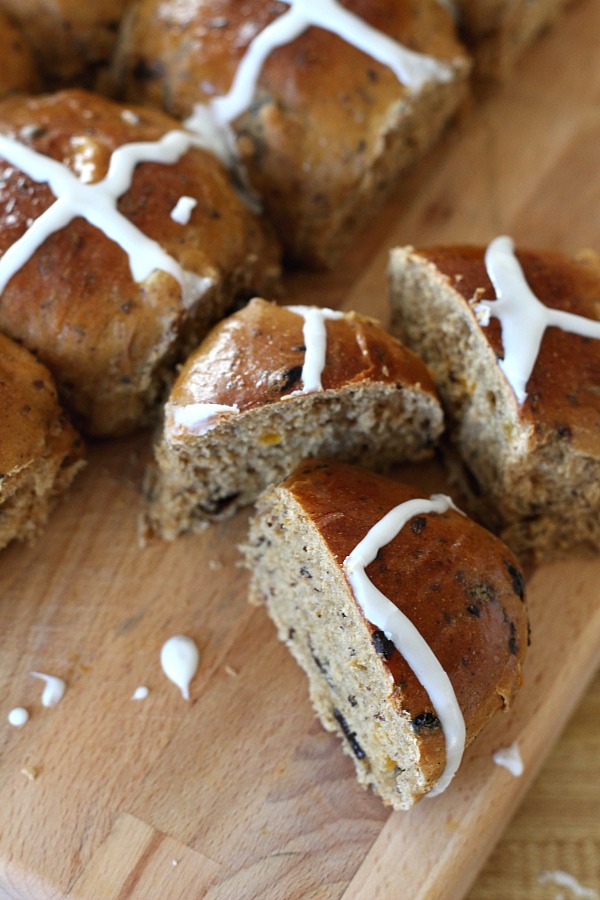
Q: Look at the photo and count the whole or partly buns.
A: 9